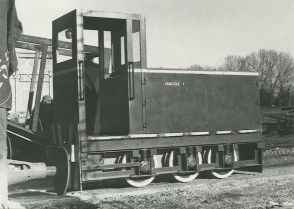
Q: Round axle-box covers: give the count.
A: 3